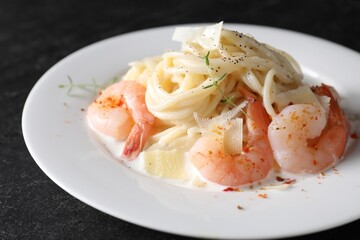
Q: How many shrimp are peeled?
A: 3